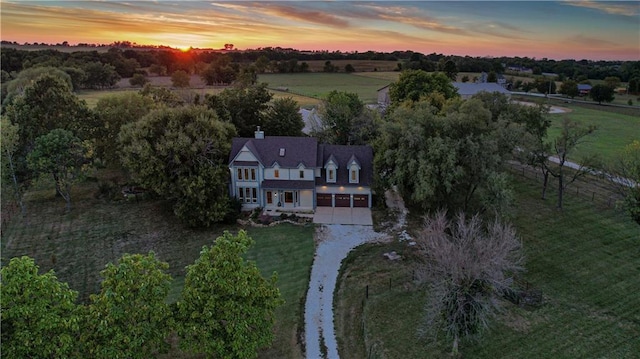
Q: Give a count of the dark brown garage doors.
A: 3